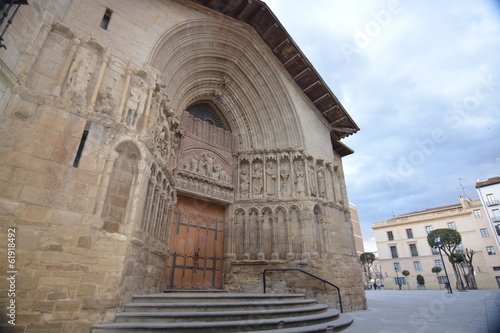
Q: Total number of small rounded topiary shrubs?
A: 3